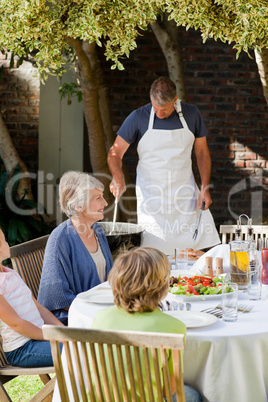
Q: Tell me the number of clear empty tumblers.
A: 3